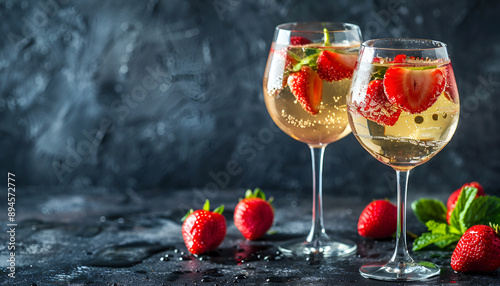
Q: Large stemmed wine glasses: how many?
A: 2